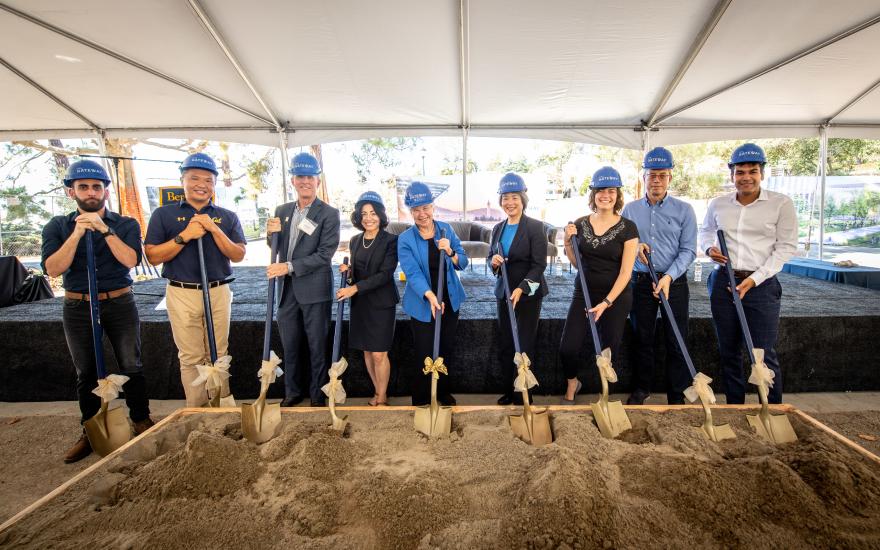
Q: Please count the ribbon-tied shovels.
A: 9